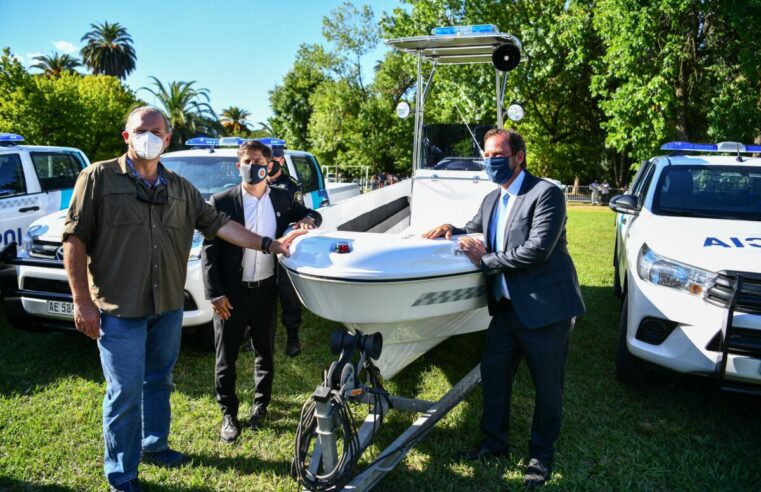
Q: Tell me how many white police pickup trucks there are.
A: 3